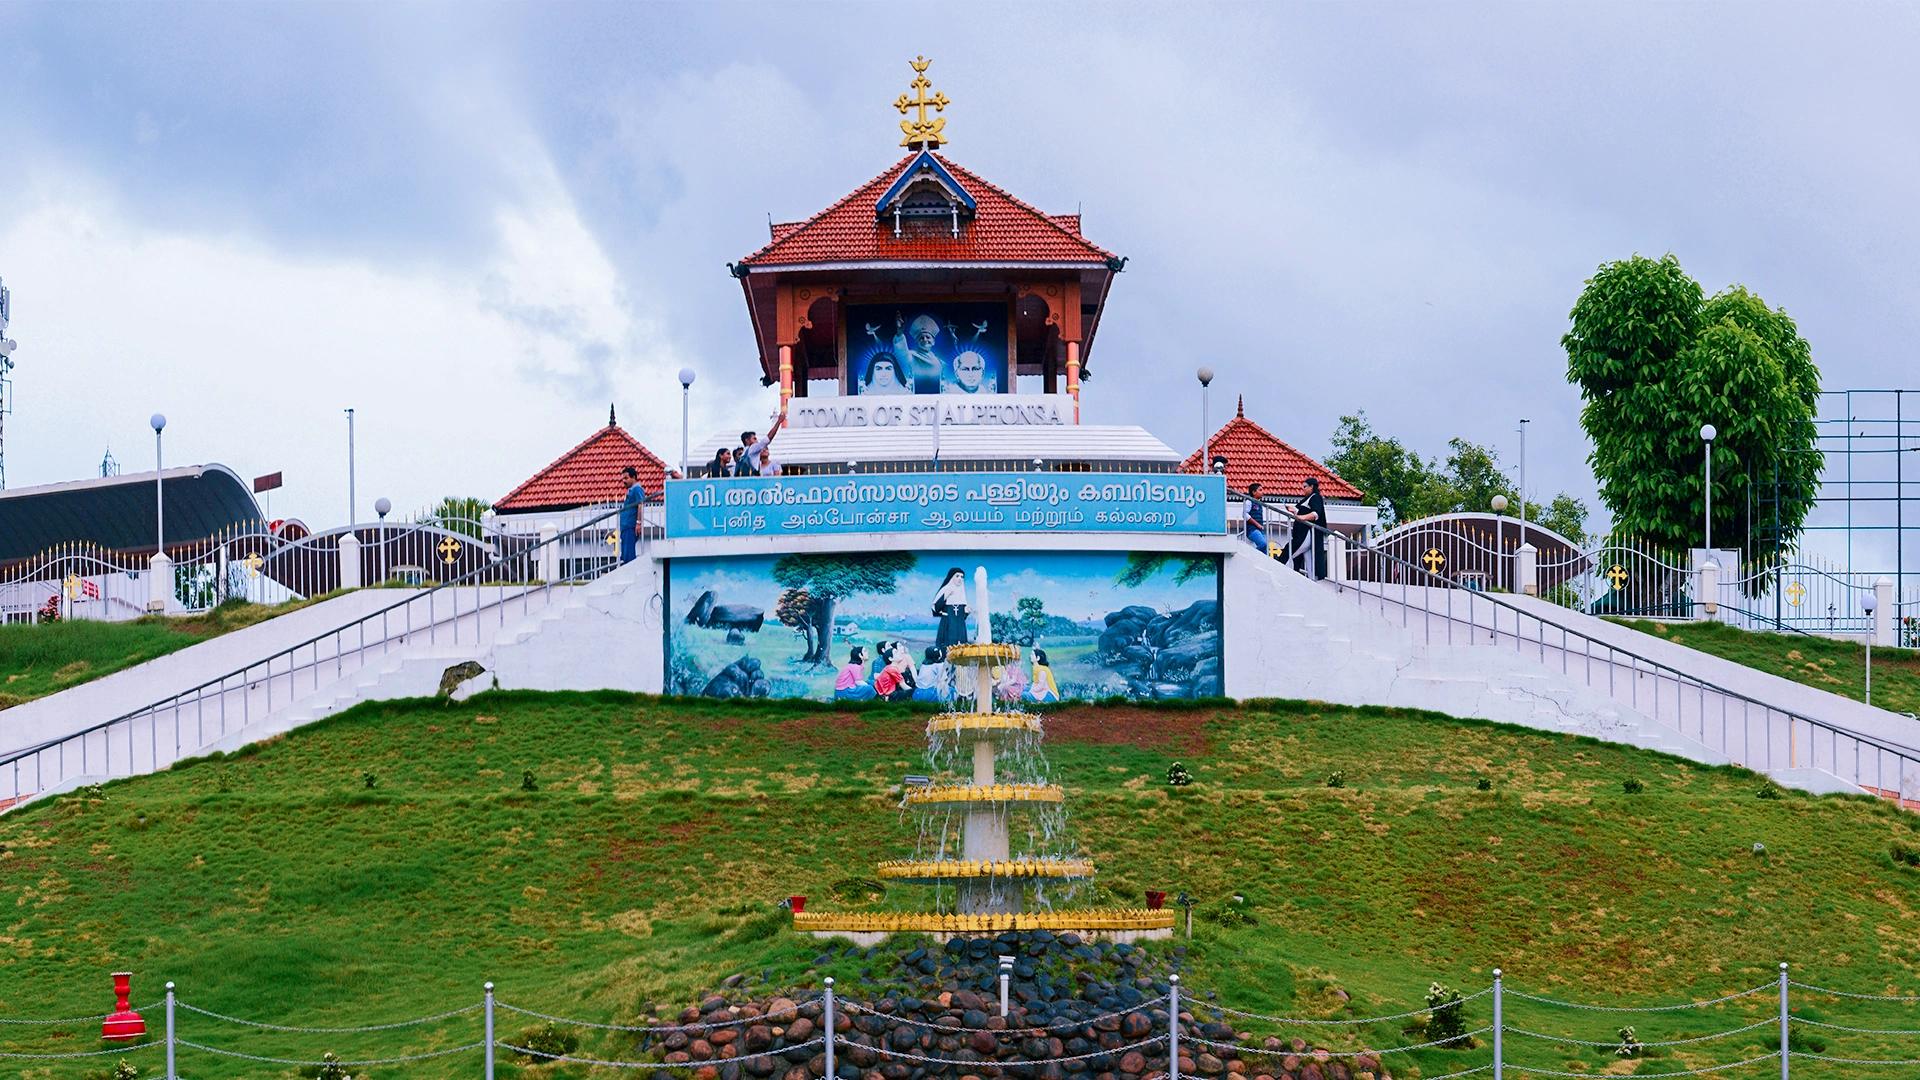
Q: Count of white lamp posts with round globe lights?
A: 7